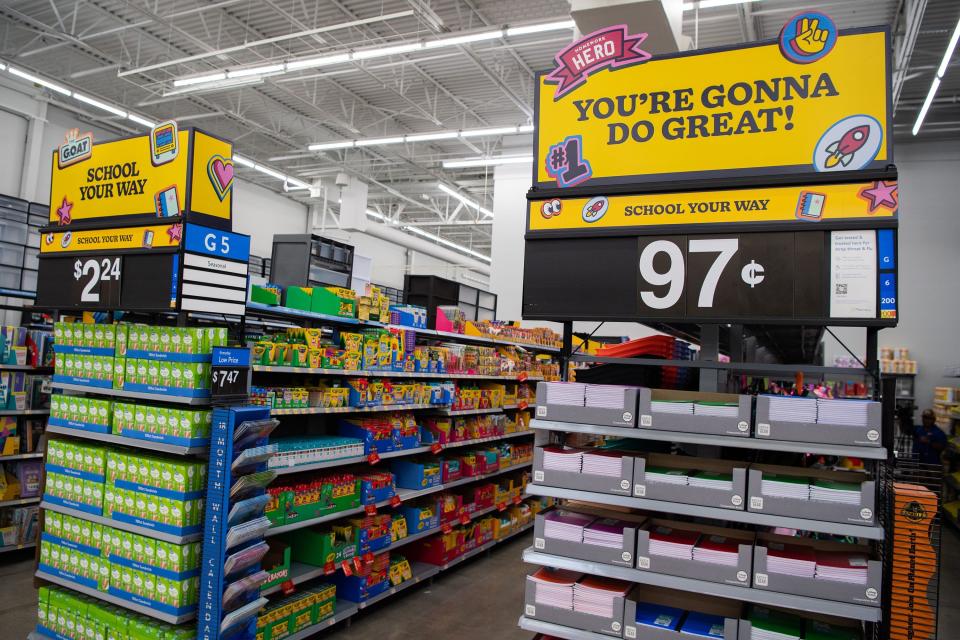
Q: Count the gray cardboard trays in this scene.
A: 12